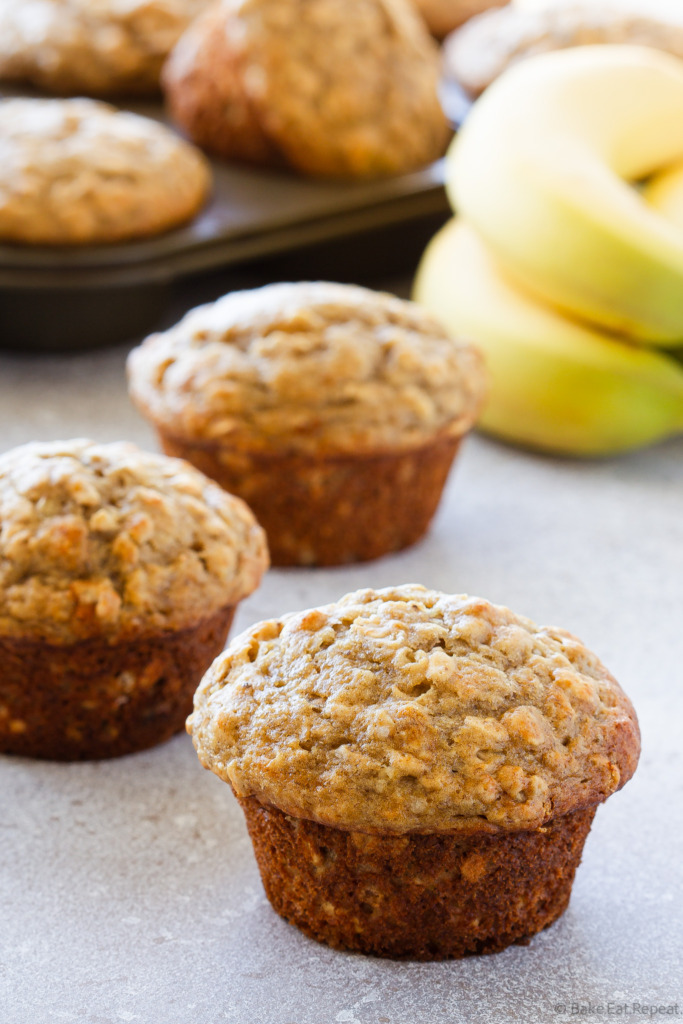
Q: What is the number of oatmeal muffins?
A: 8